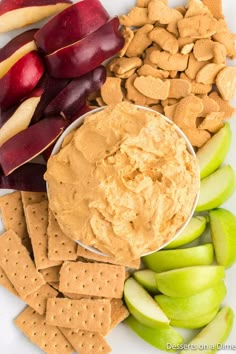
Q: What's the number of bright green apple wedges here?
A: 12